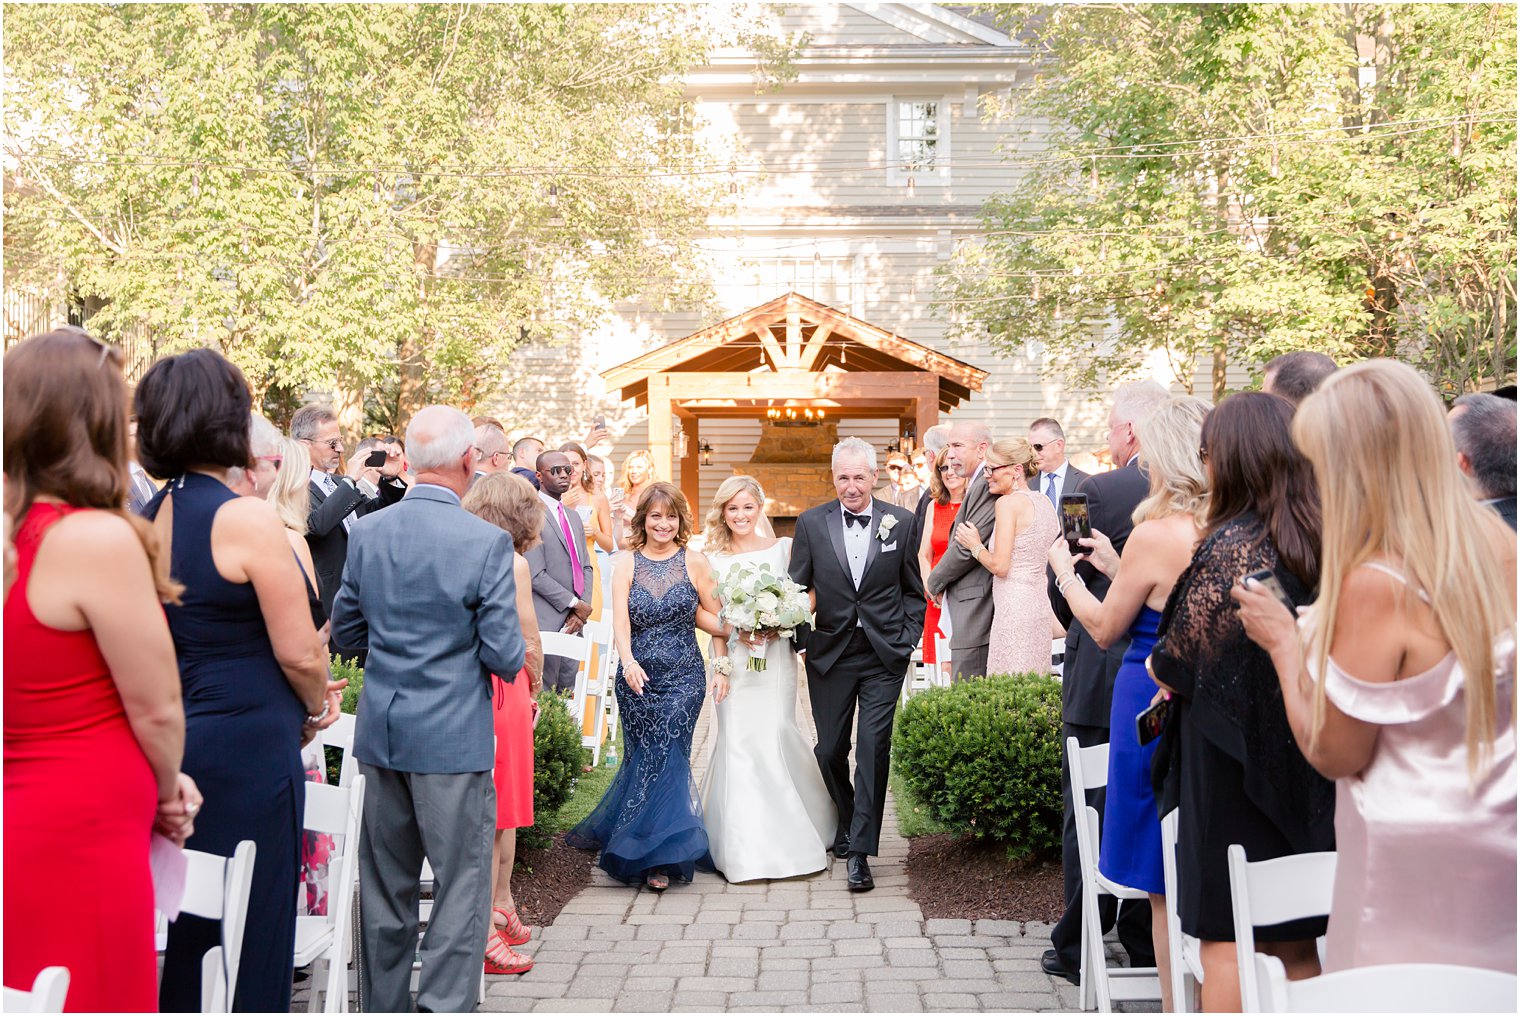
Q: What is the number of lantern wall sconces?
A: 4